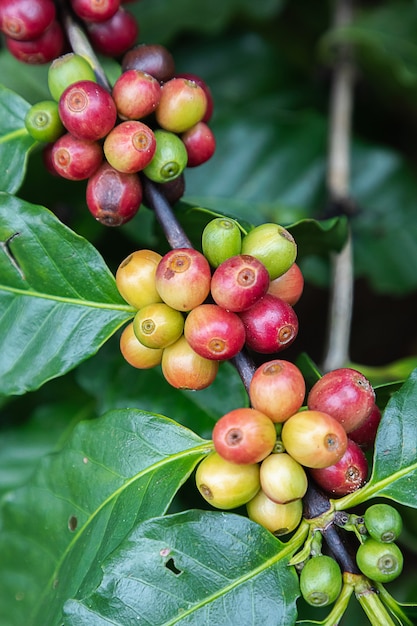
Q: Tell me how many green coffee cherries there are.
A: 8